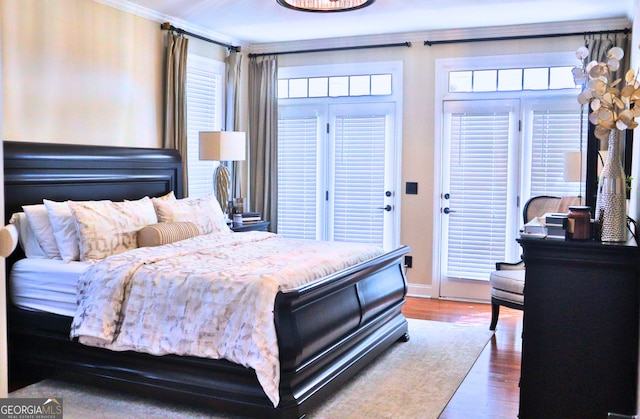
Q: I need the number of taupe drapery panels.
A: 4